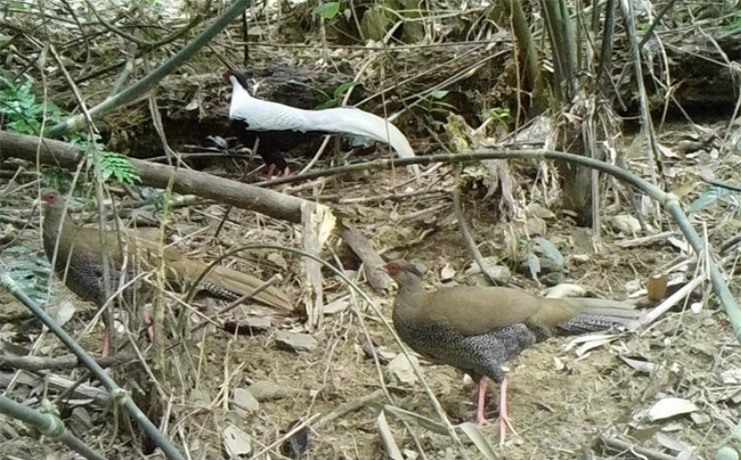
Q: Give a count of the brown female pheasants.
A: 2